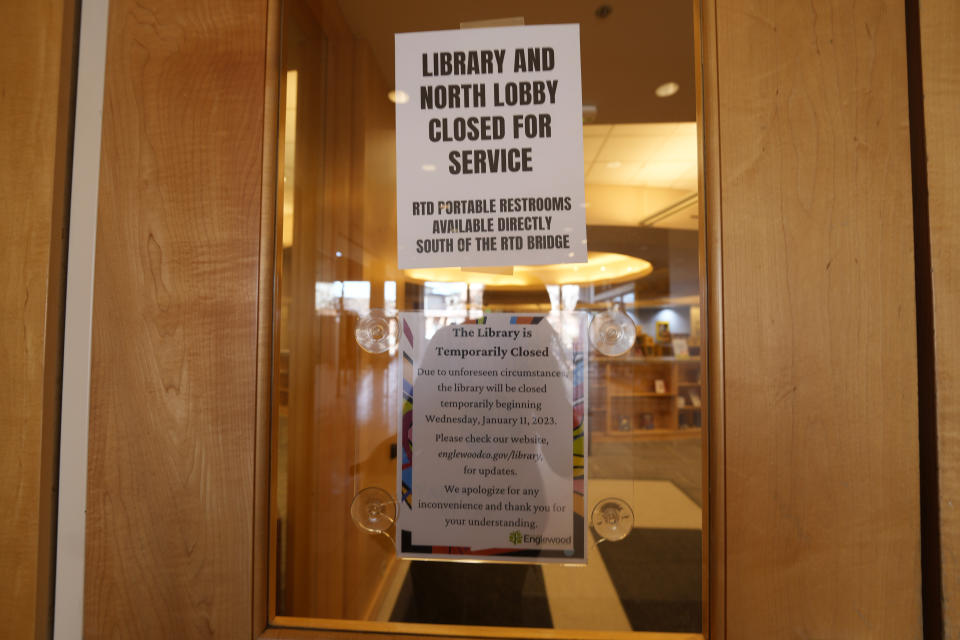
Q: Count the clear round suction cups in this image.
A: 4